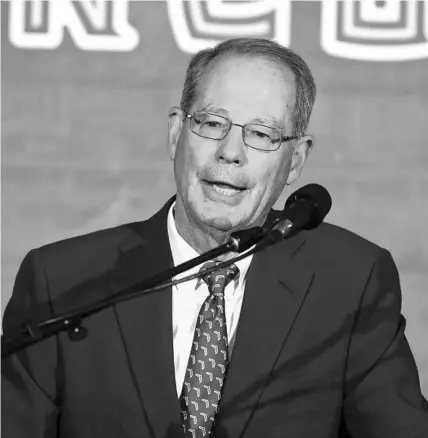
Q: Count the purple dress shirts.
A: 0